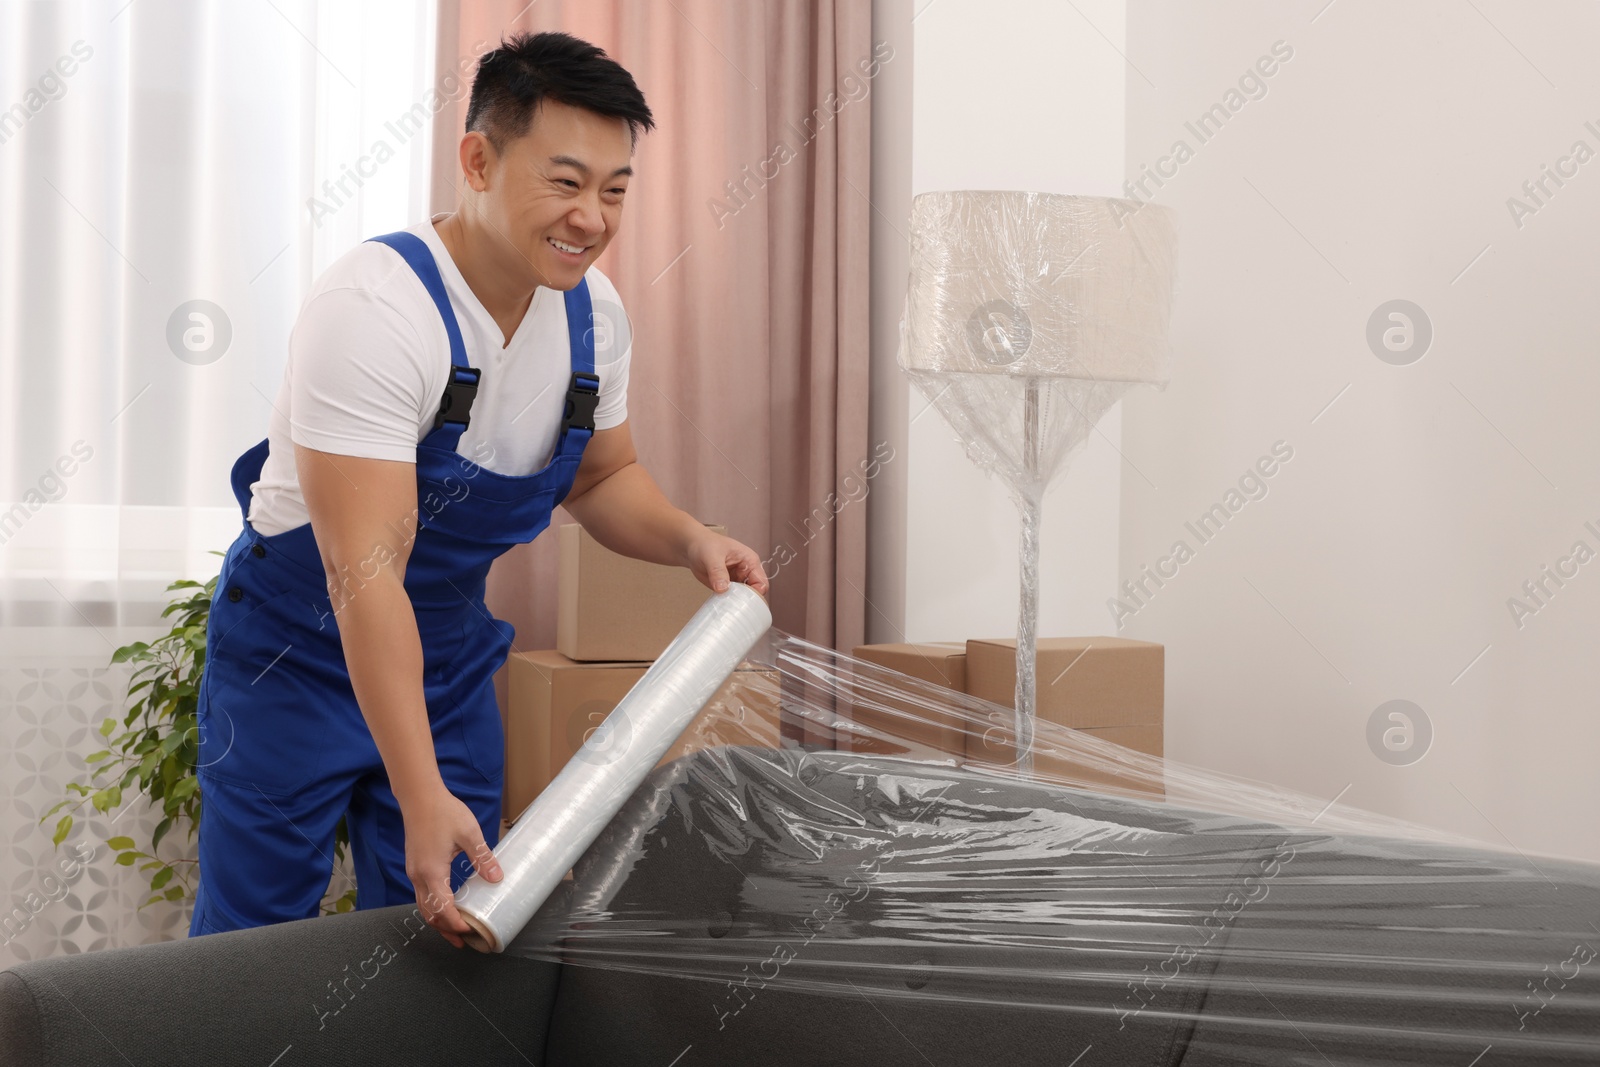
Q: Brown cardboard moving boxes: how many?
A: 4